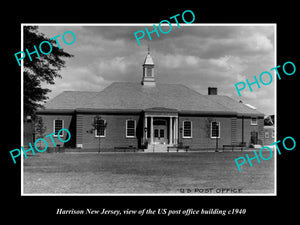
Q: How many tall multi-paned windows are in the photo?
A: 5